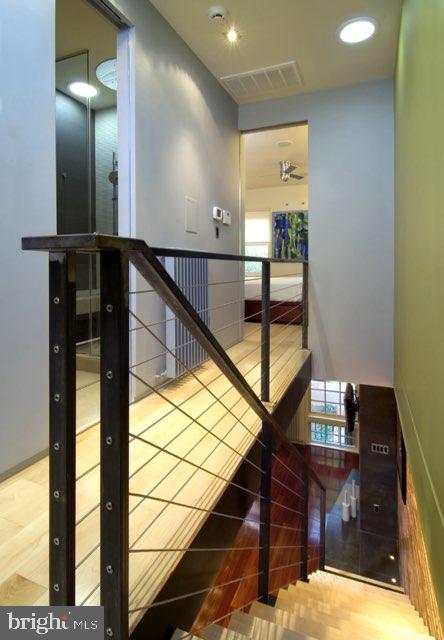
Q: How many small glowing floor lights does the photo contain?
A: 2